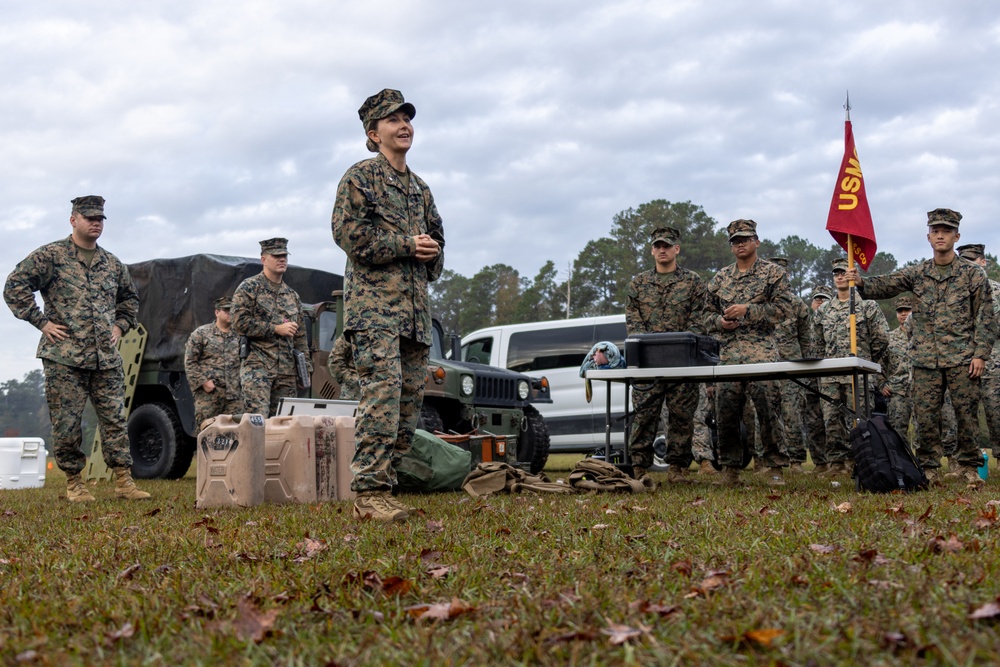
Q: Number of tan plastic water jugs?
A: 4